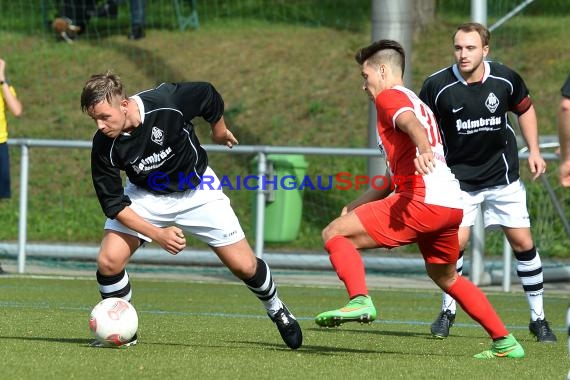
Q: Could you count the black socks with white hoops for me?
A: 4